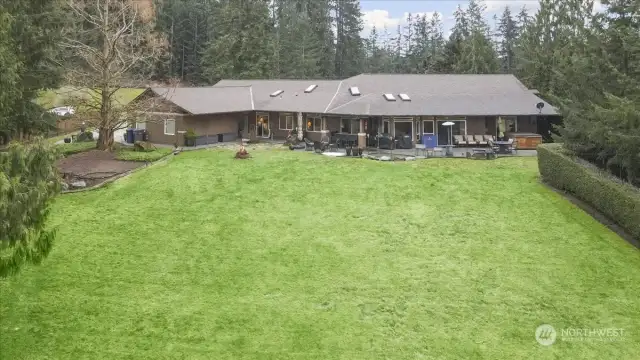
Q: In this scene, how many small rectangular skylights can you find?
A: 5